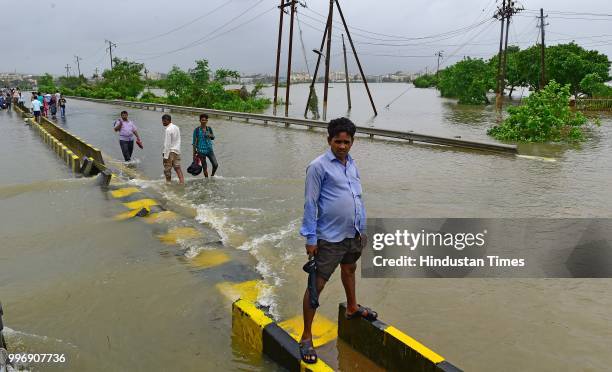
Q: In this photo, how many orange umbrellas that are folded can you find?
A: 0